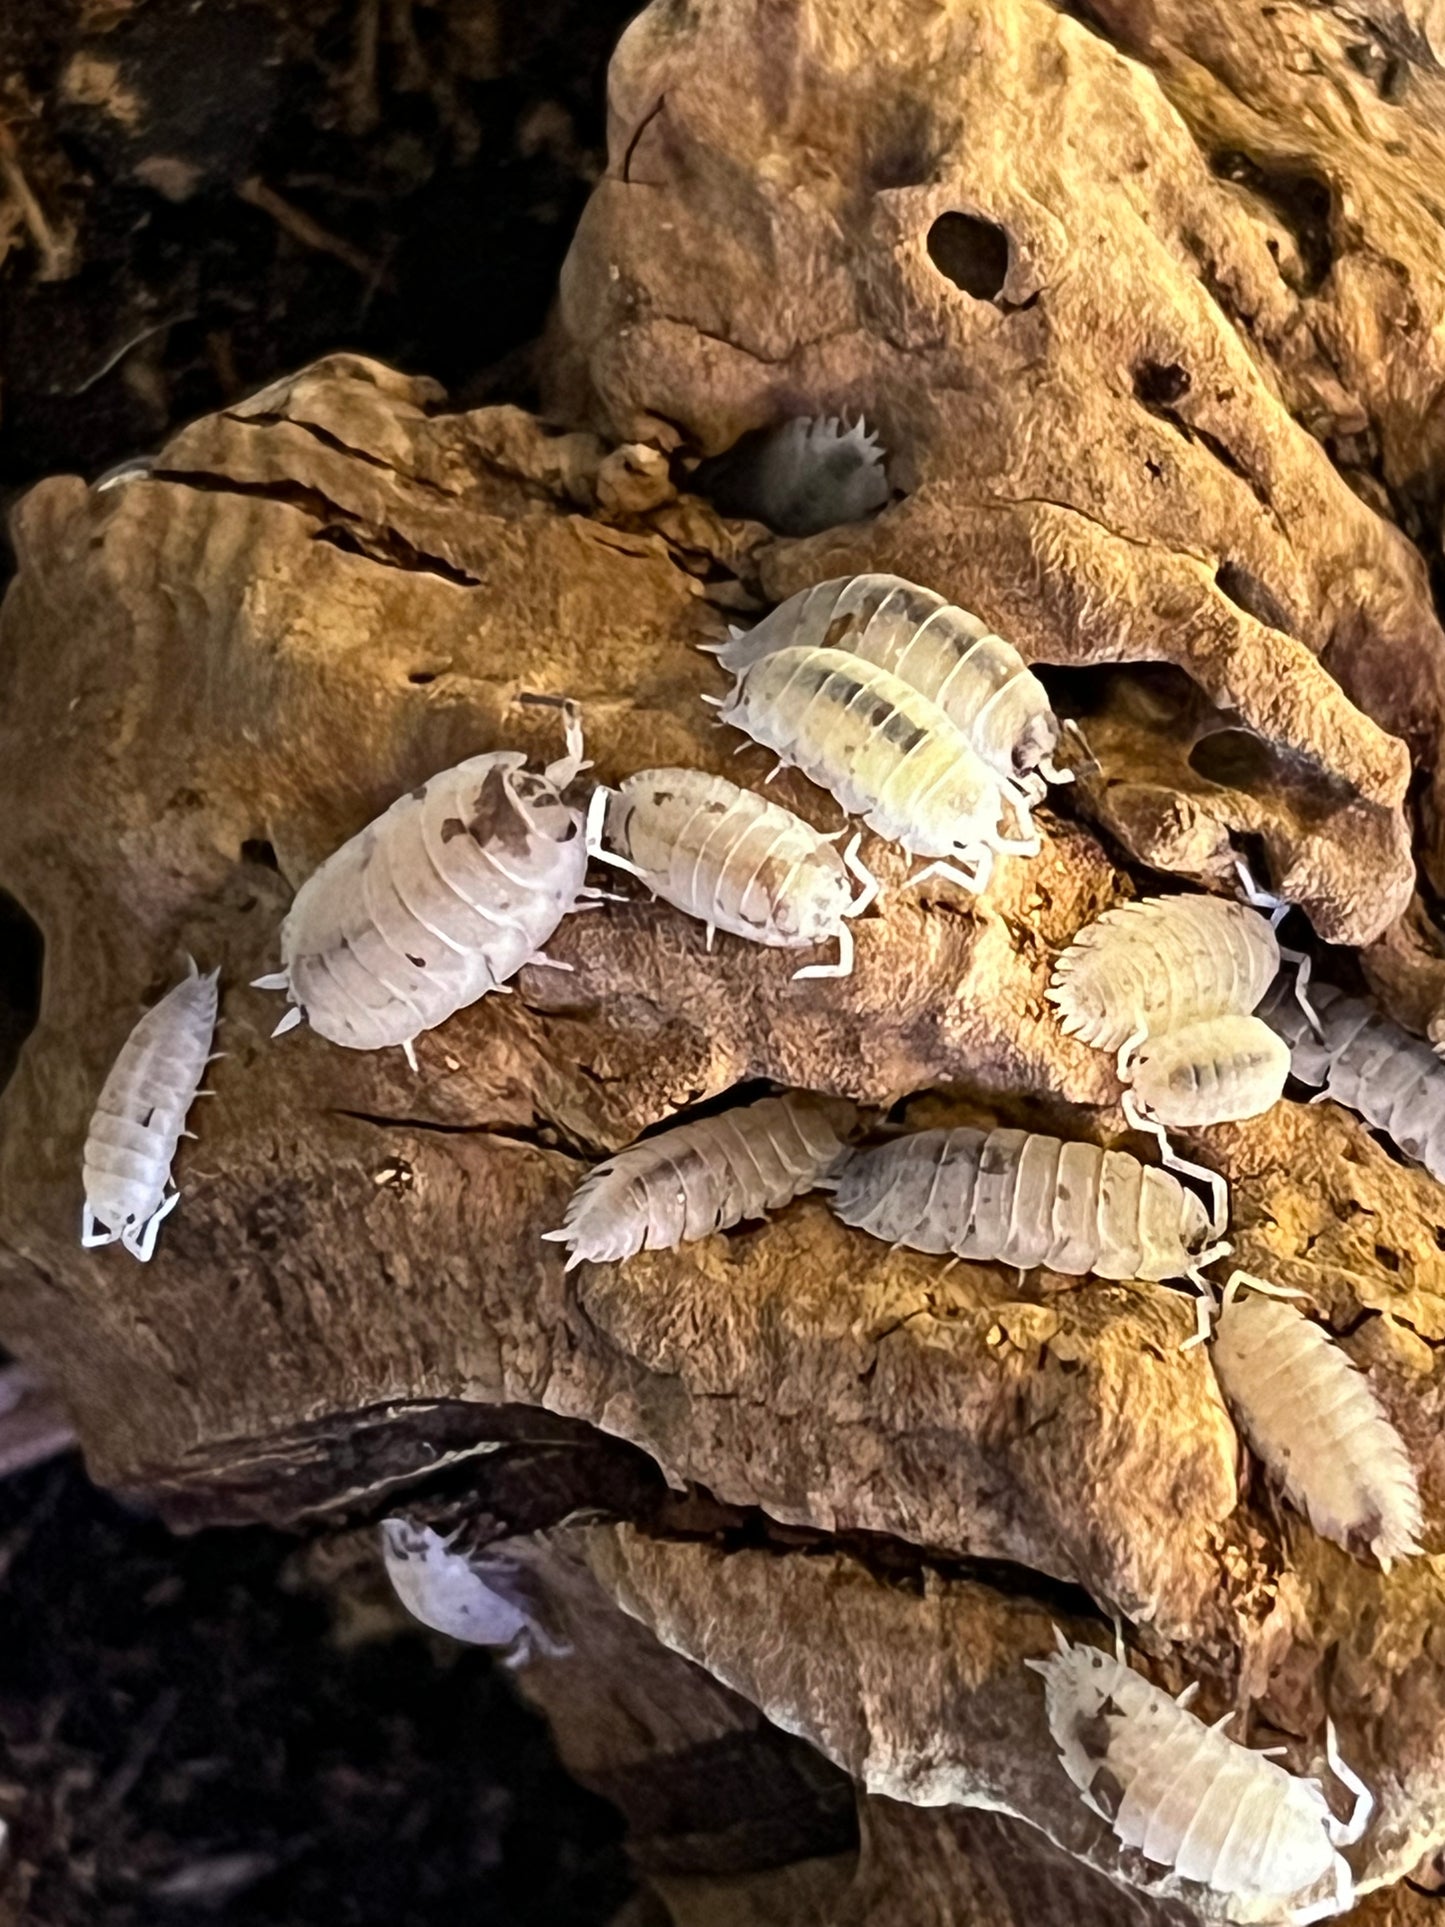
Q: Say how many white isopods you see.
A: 14